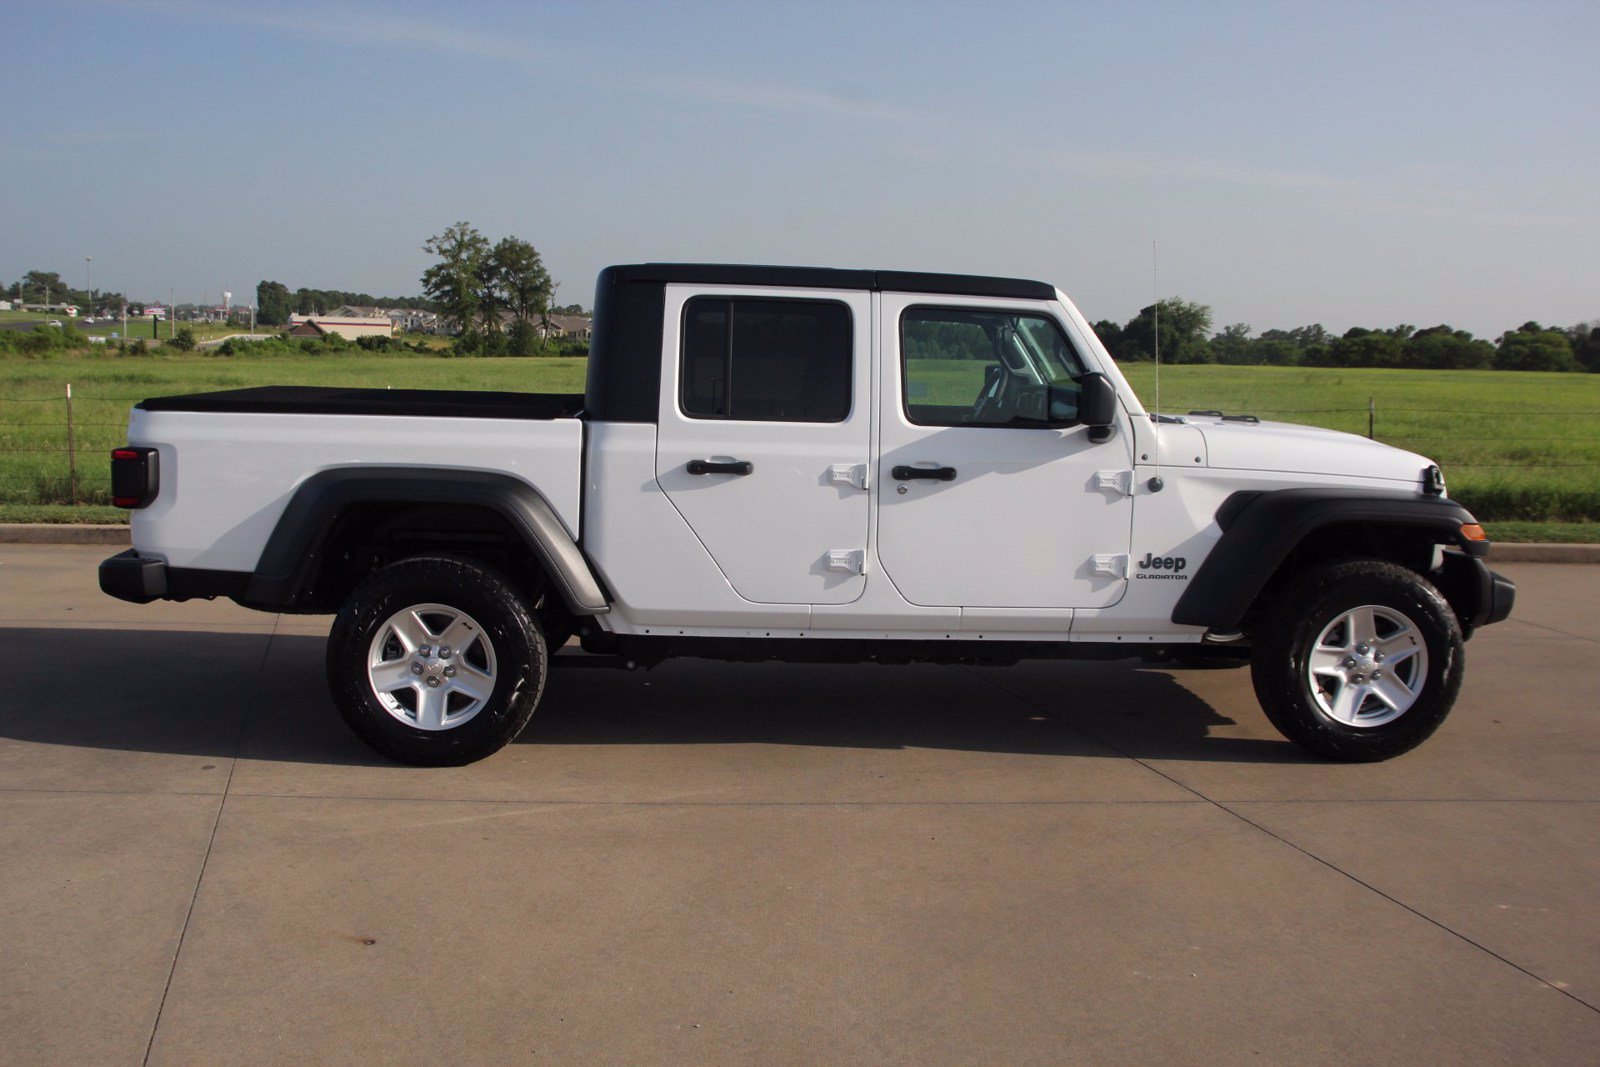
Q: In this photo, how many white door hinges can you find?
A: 4